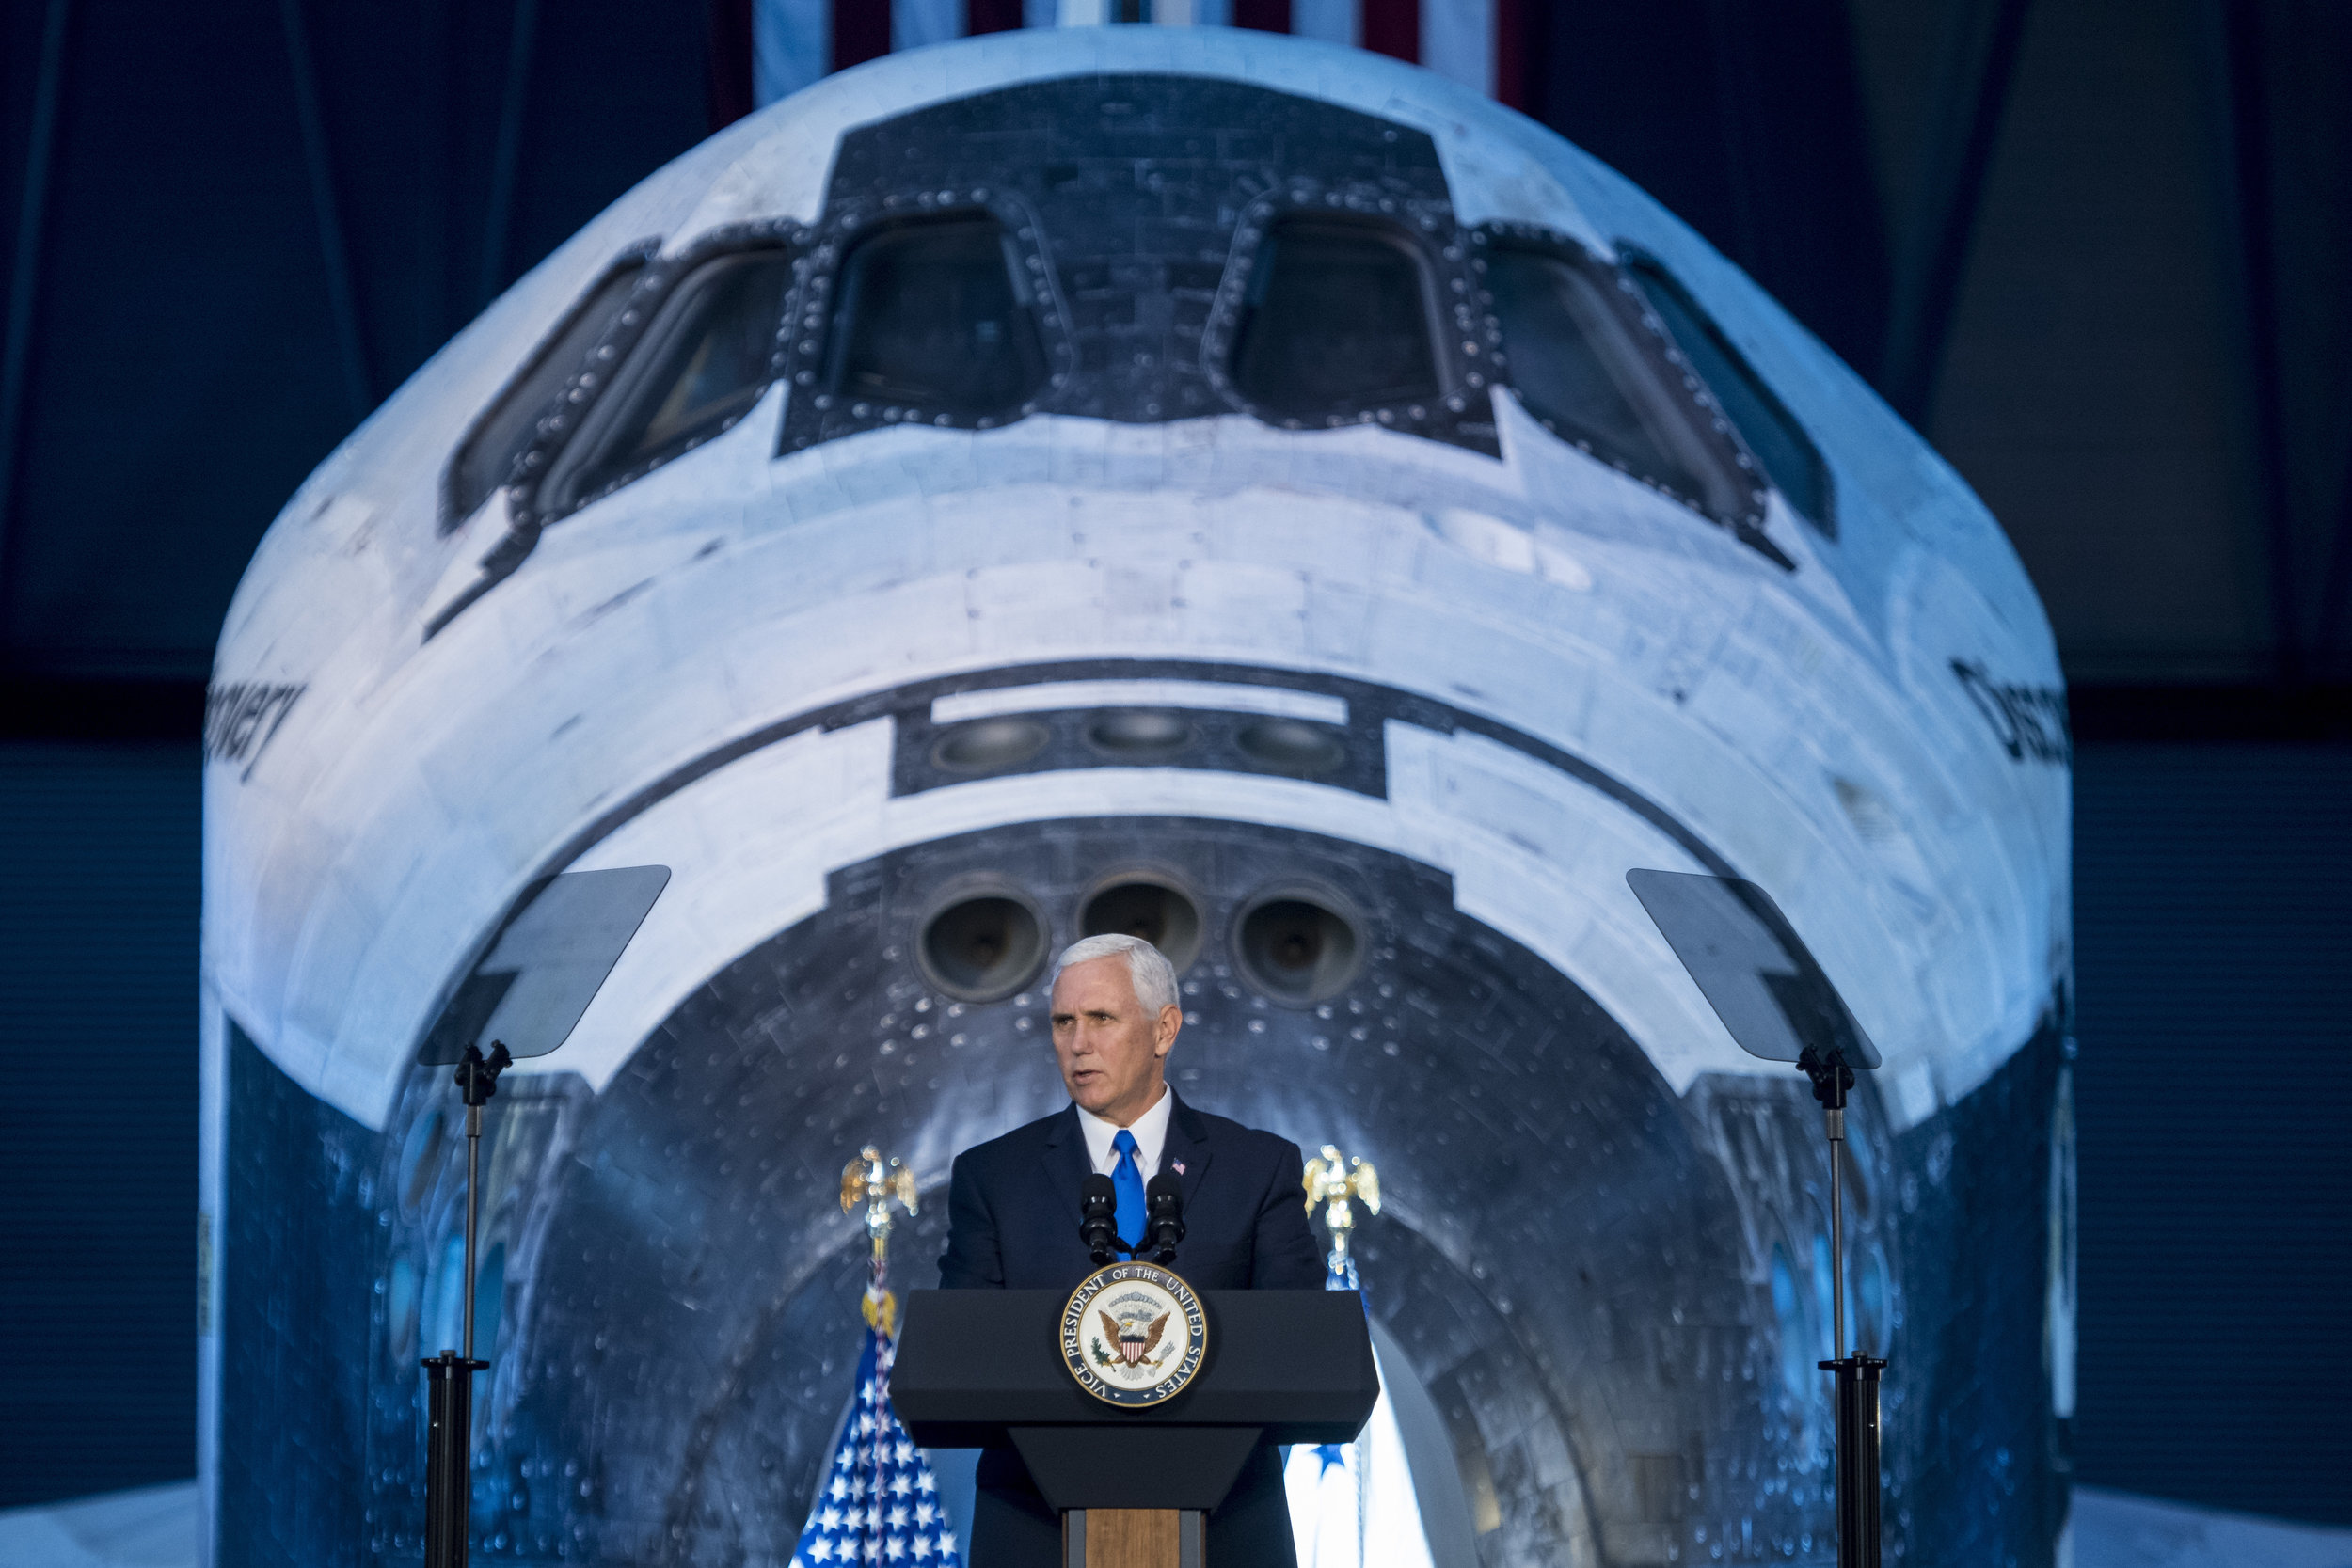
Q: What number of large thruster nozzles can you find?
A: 3